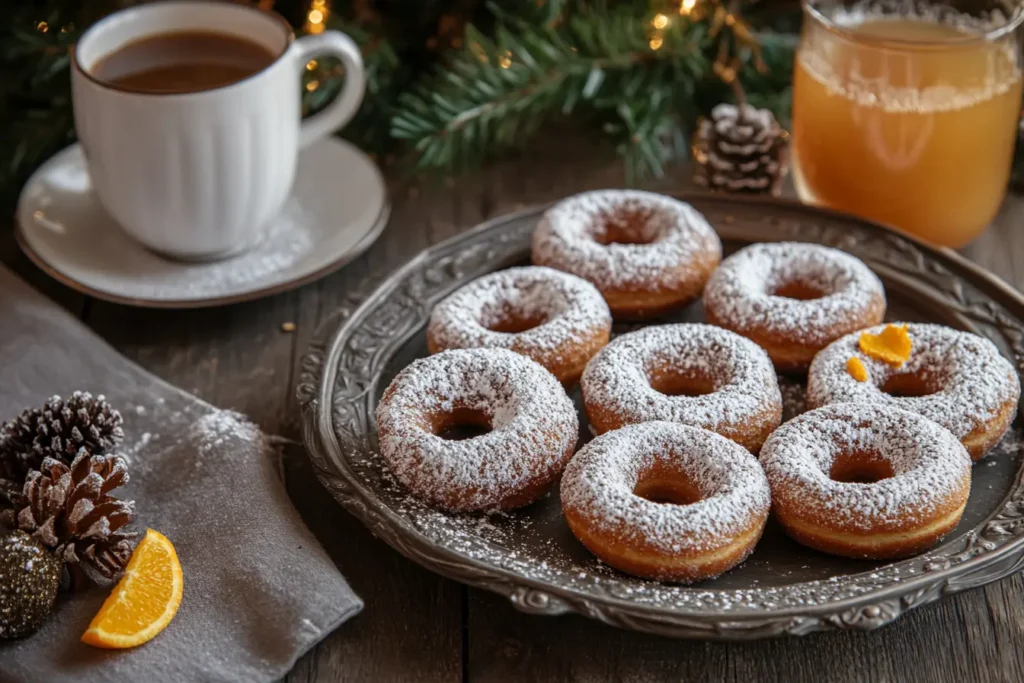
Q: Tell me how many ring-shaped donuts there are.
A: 8